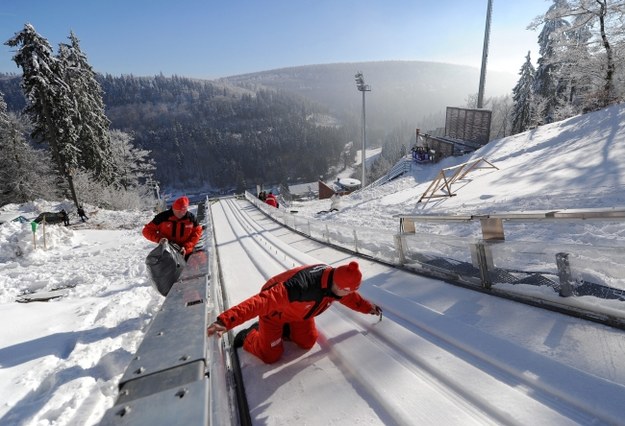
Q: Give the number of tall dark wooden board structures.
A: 1